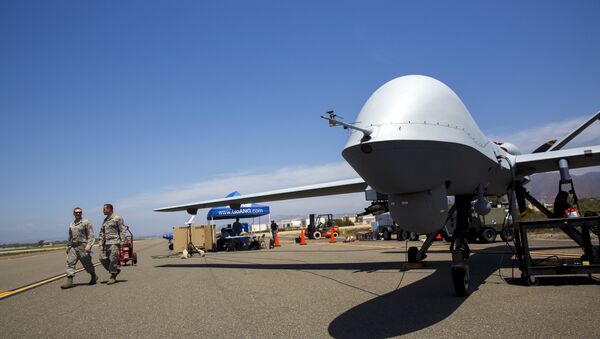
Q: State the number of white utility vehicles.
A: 0